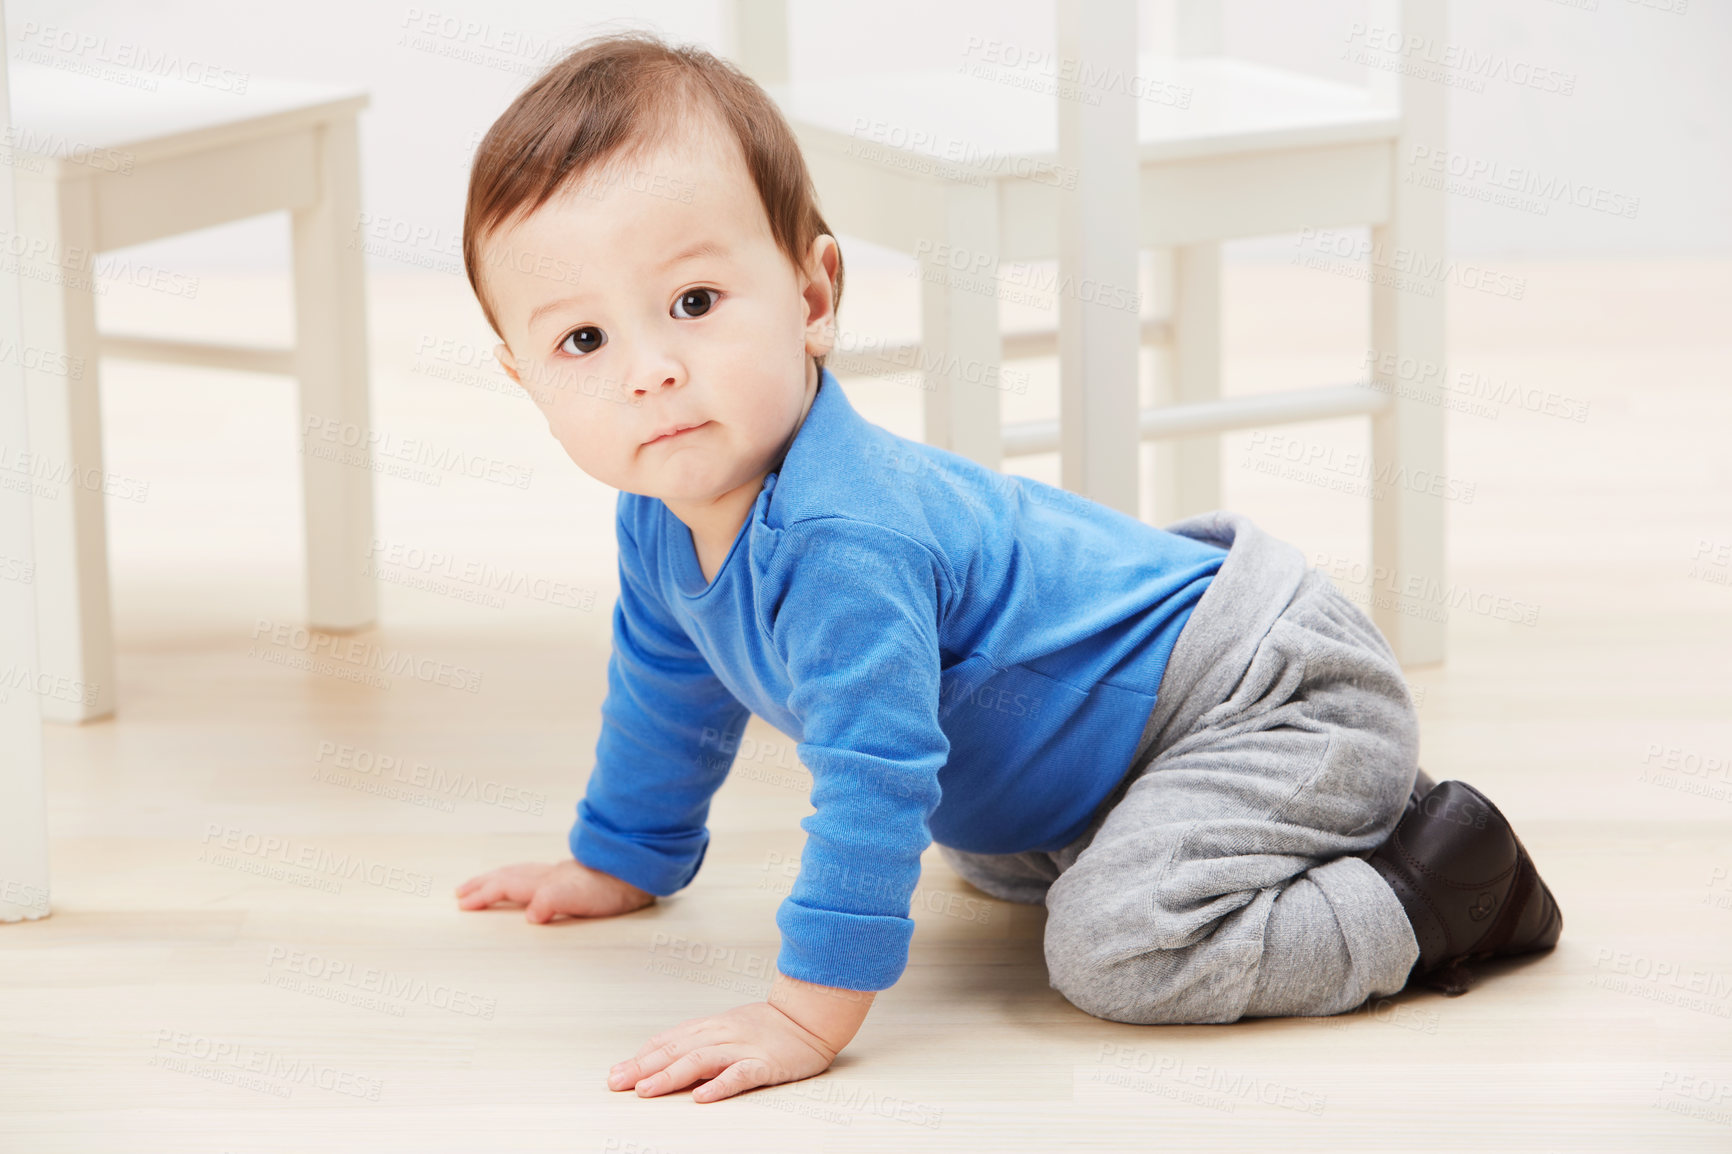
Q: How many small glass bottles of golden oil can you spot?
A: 0